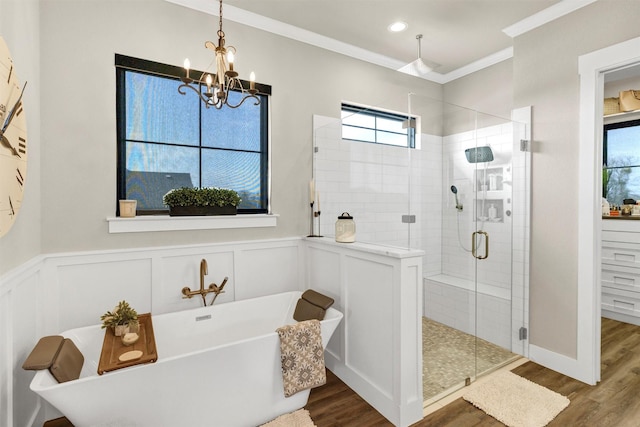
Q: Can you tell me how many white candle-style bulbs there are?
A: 4